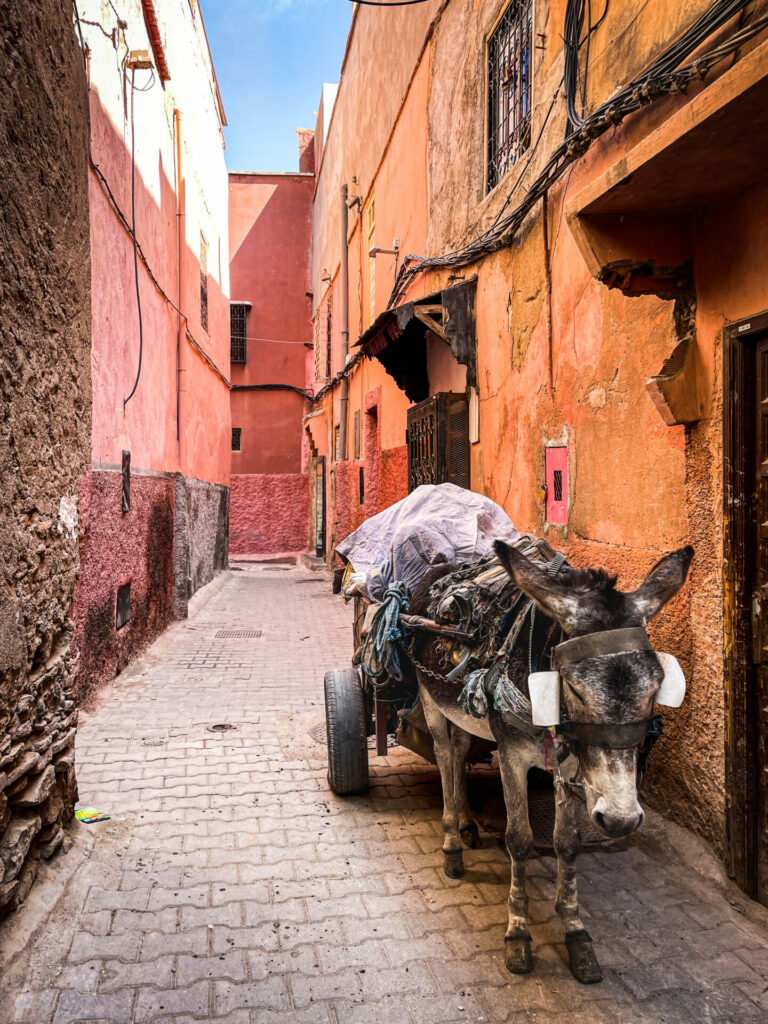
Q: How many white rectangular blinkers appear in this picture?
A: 2